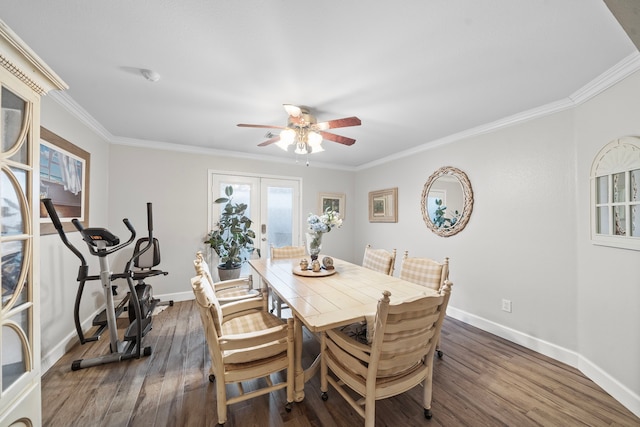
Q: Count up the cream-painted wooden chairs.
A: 6